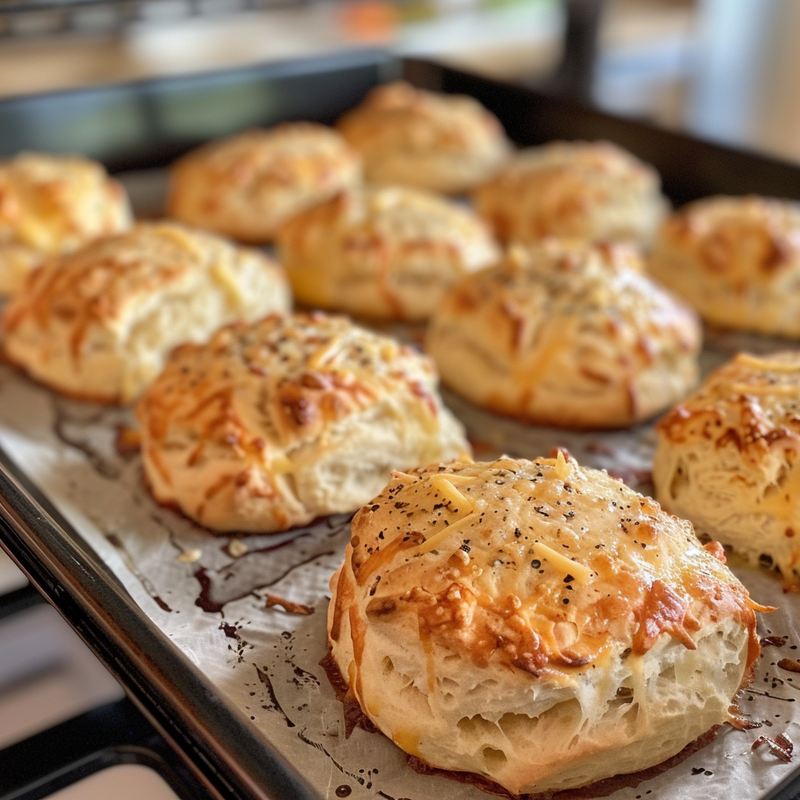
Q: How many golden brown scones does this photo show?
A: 11